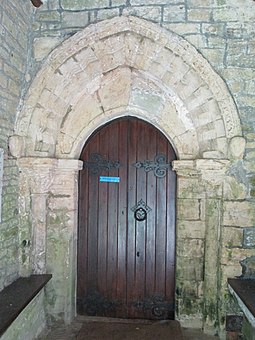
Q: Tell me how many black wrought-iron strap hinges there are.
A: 4